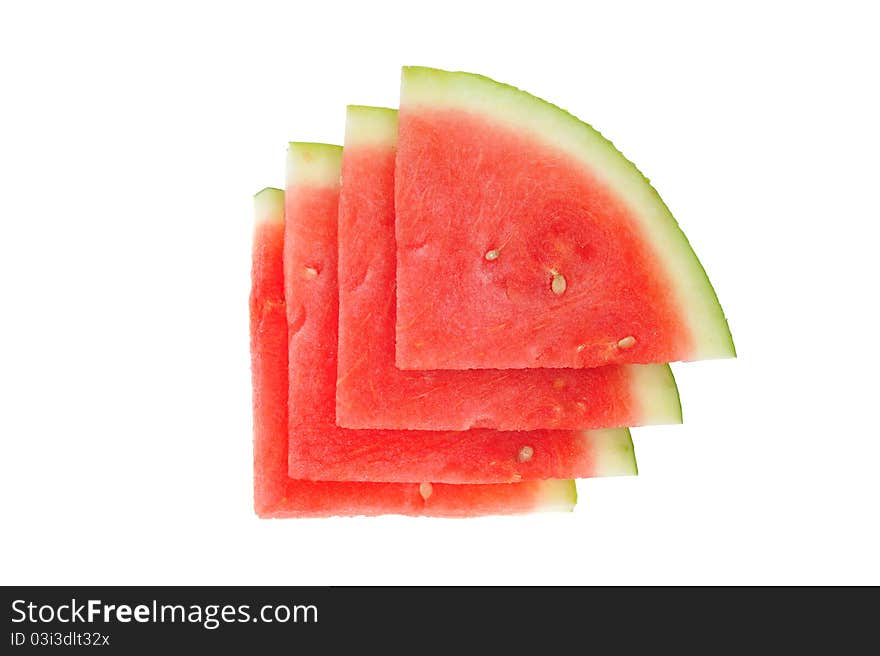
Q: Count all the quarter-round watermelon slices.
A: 4